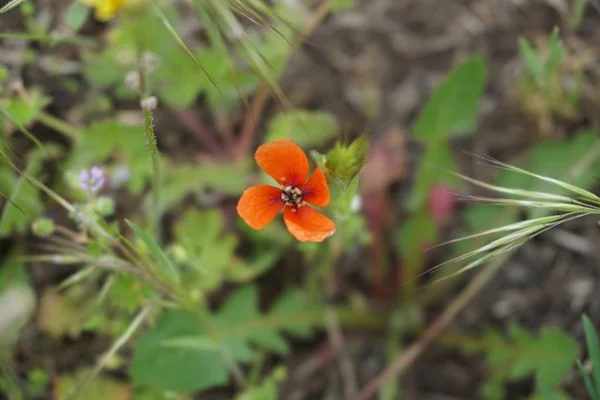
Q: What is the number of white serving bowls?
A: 0